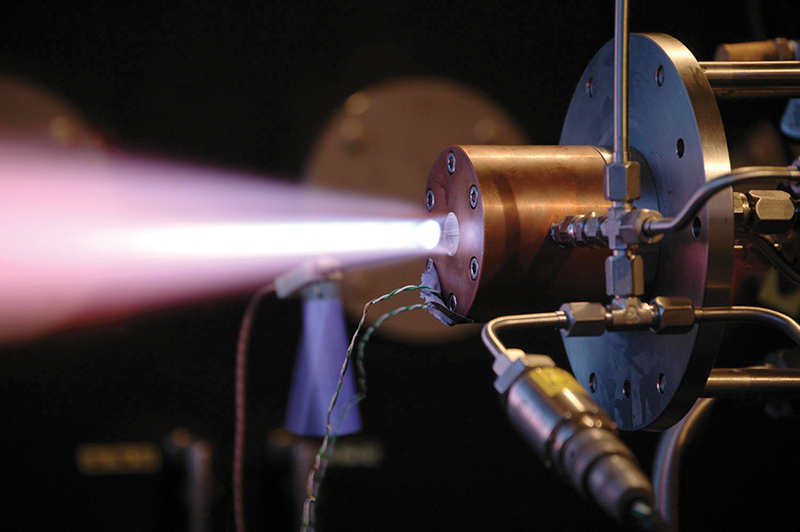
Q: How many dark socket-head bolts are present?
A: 6